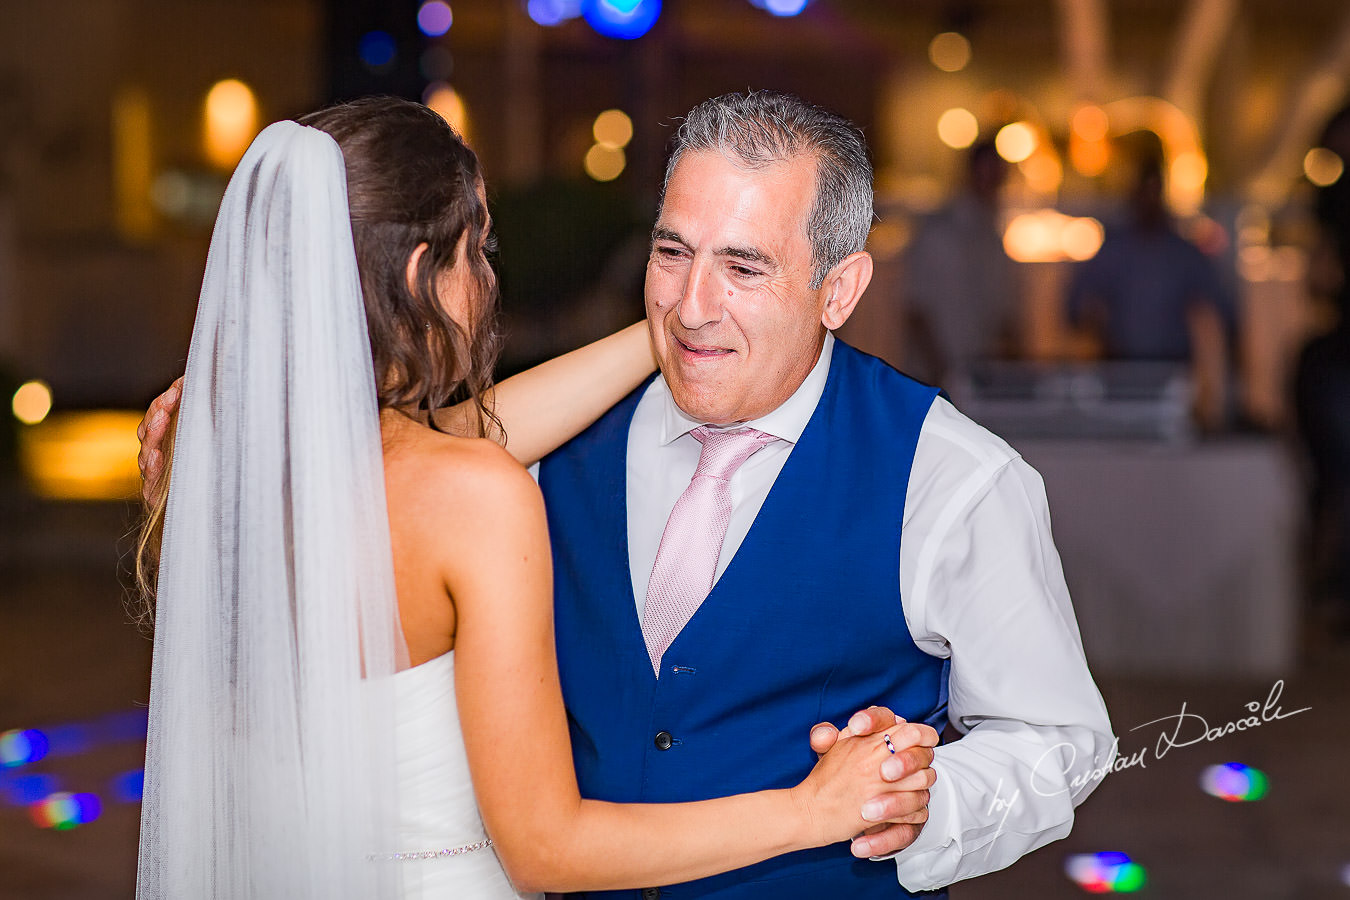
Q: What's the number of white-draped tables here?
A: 1